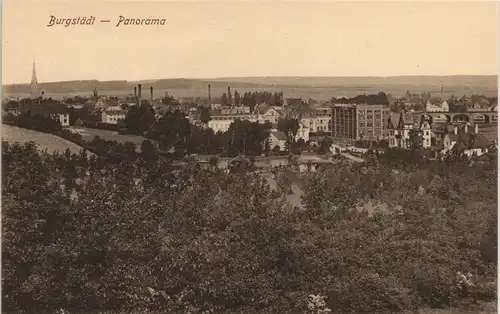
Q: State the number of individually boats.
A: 0